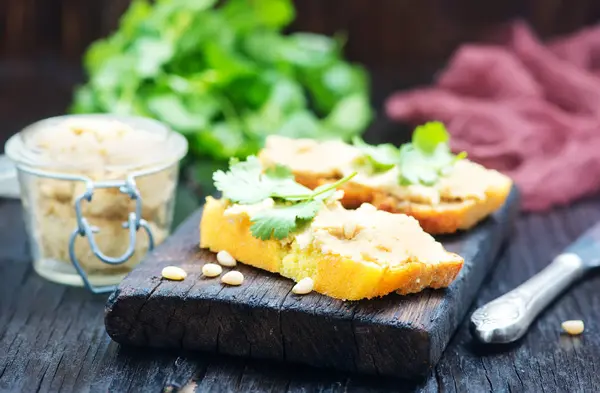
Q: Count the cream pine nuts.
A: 6